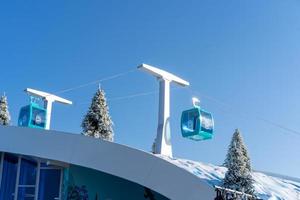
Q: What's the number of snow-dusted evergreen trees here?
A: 3